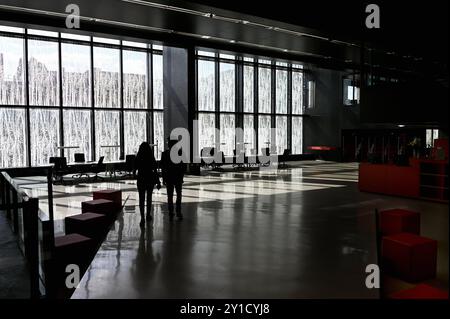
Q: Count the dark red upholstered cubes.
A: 7